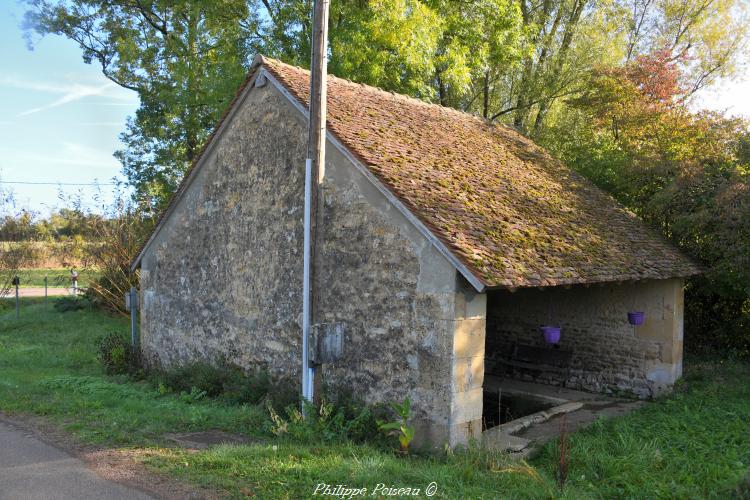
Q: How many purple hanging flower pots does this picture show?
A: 2